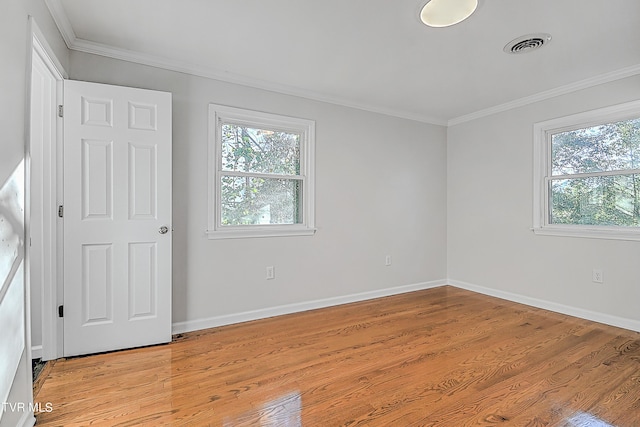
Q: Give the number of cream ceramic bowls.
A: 0